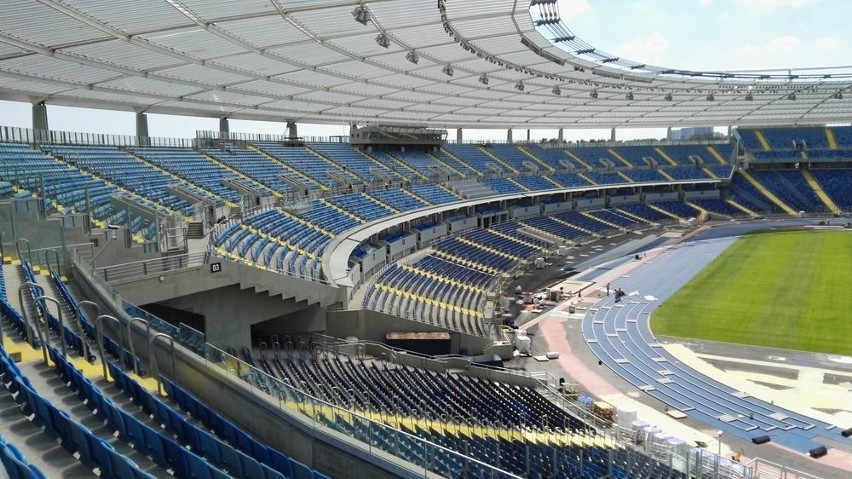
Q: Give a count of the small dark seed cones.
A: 0